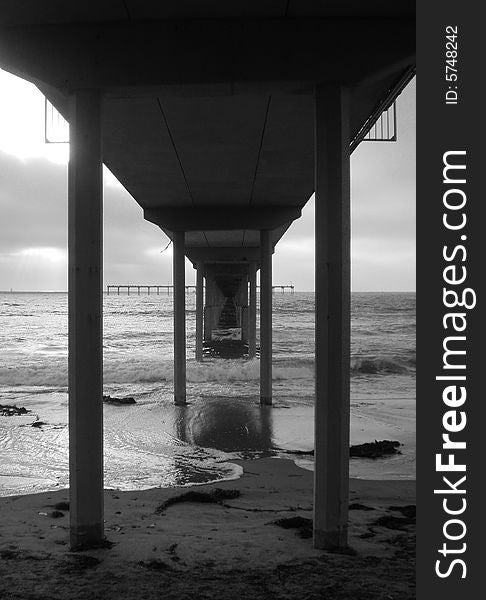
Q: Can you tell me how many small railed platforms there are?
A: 2